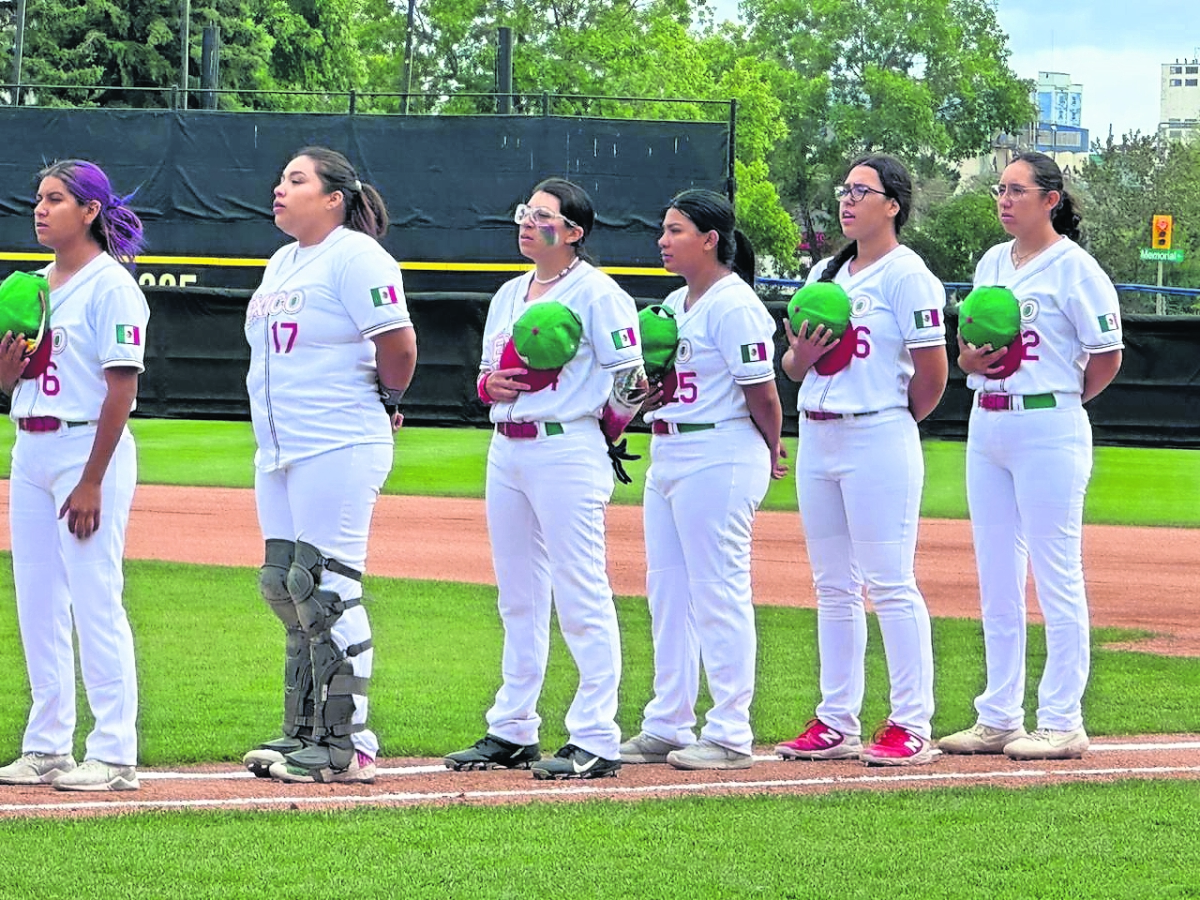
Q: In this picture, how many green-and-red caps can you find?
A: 5